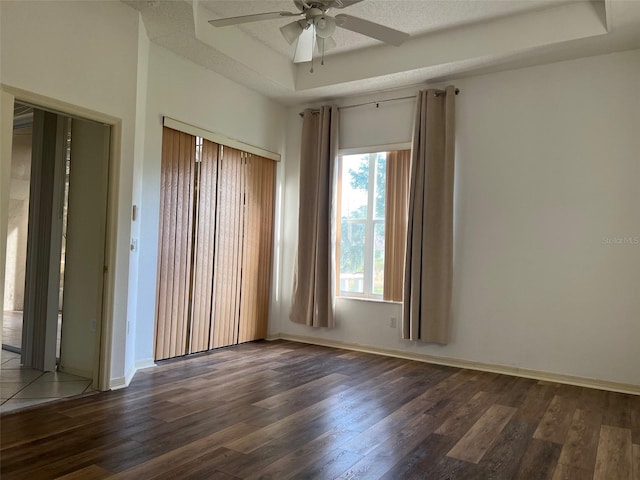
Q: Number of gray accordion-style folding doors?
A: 1